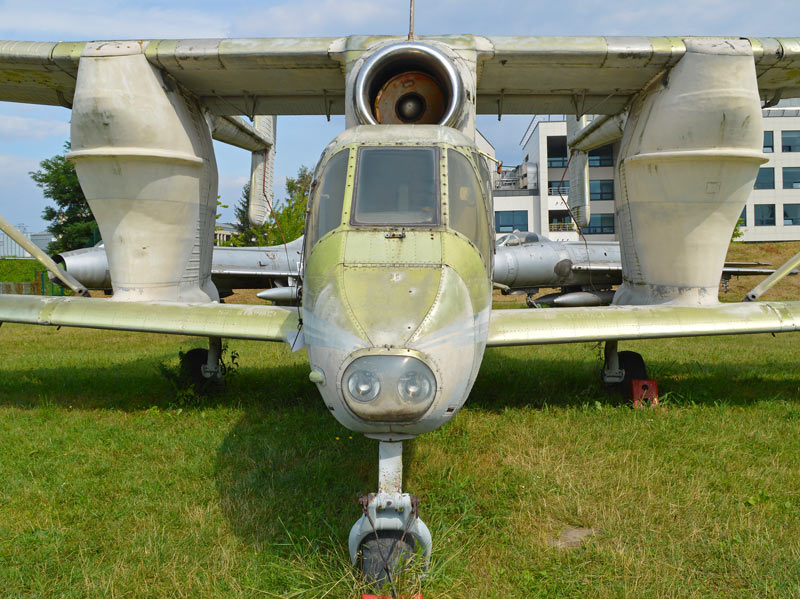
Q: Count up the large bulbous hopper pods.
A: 2